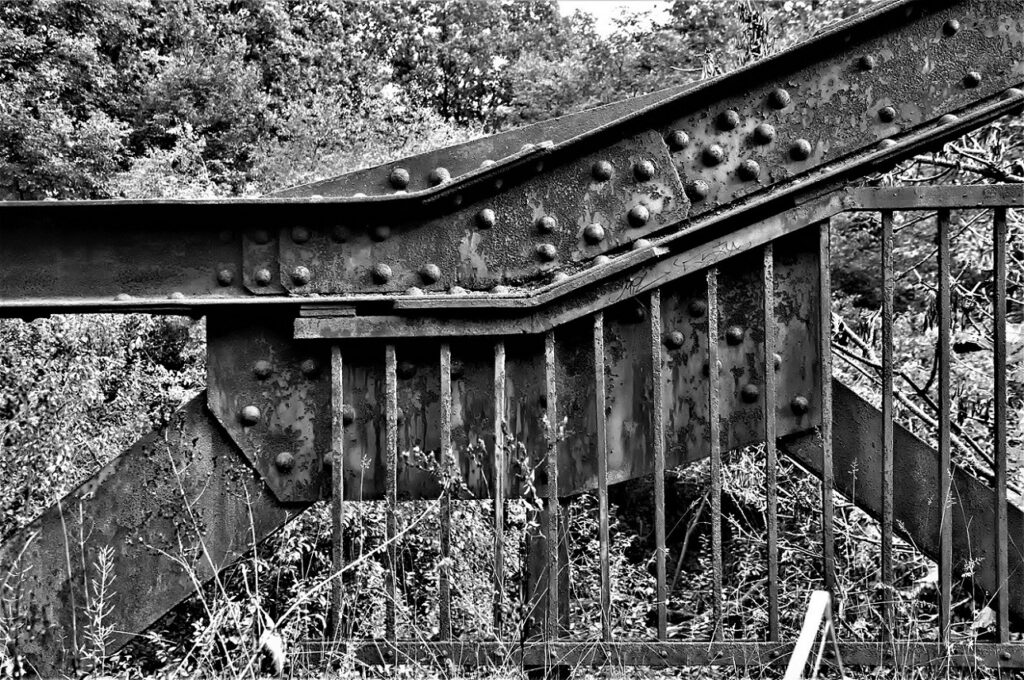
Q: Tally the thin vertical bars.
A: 13